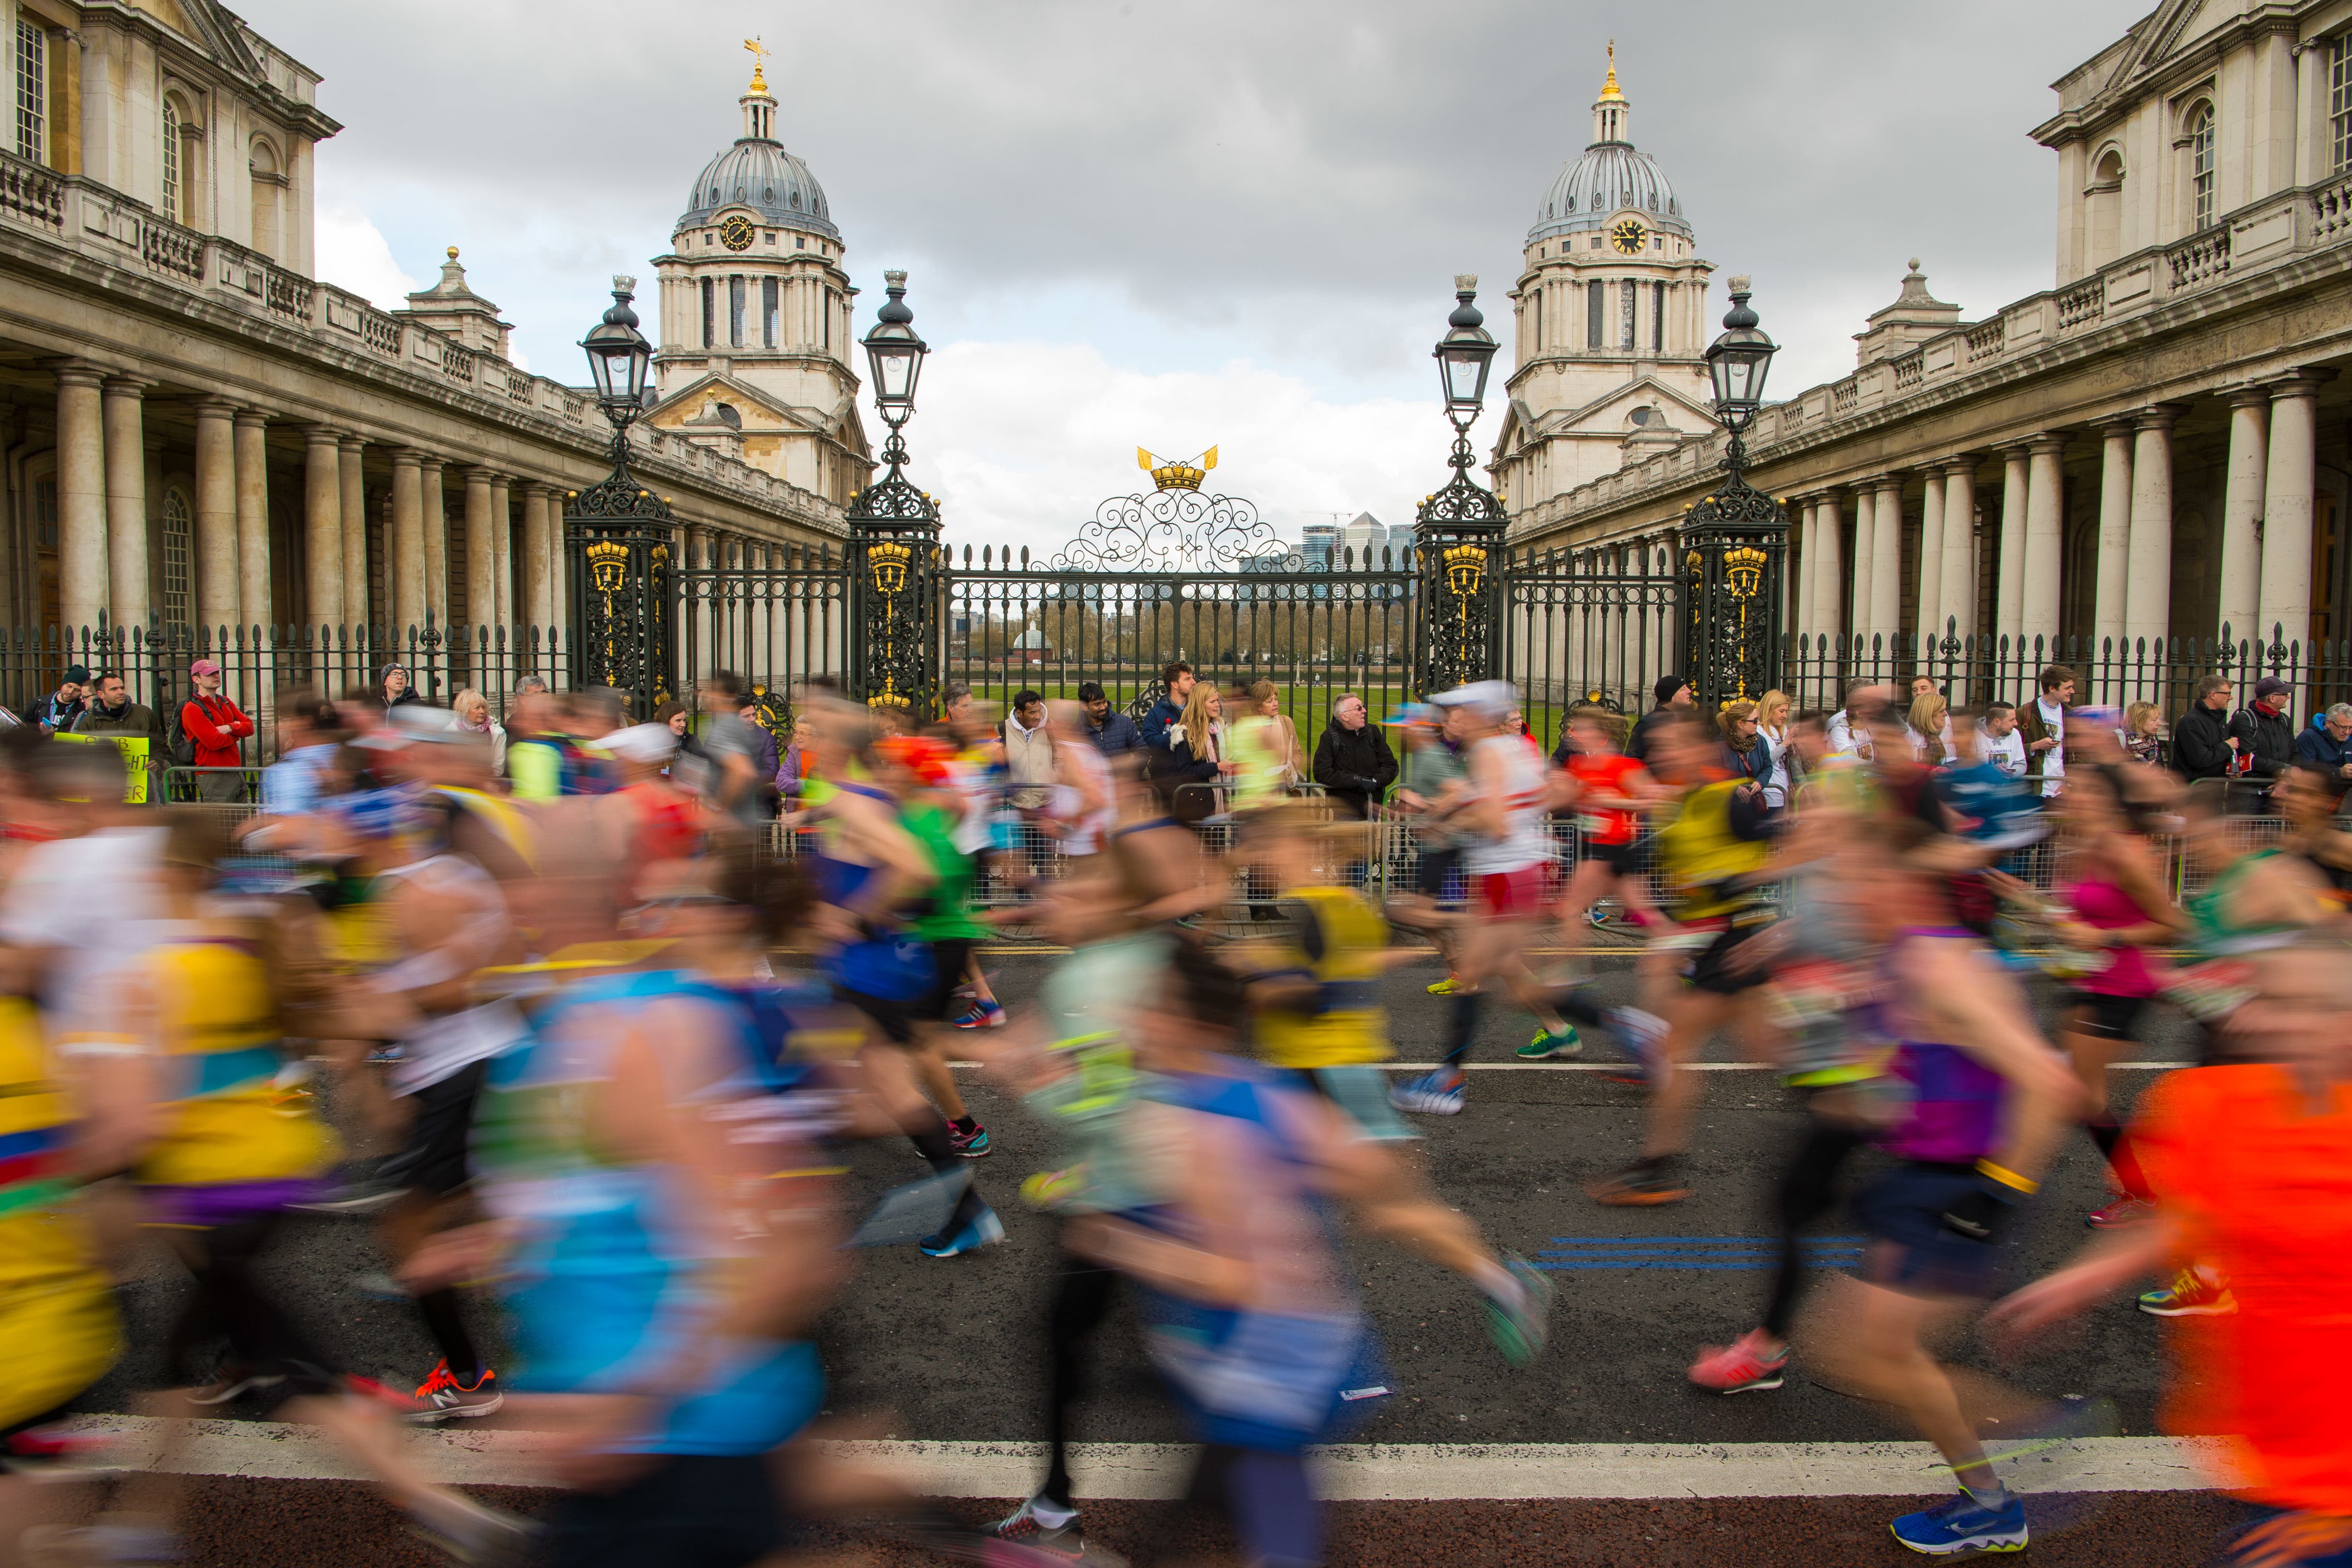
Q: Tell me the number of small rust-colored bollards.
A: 0